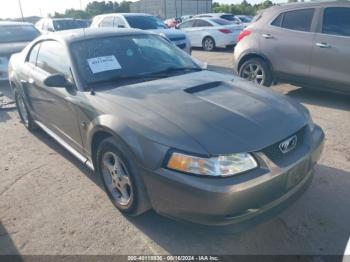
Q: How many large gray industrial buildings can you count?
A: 1